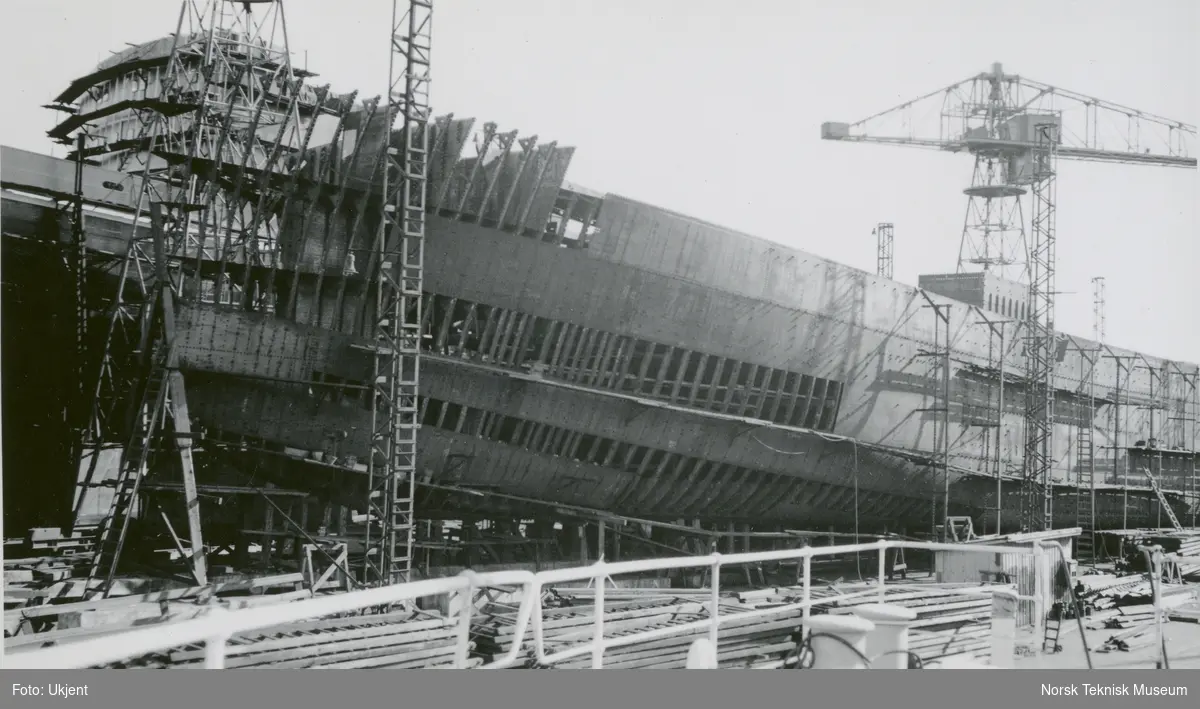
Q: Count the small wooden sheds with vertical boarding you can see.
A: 1